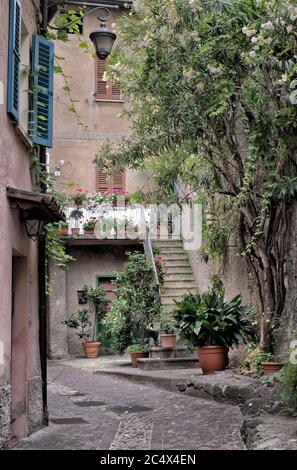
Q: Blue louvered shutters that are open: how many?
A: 2